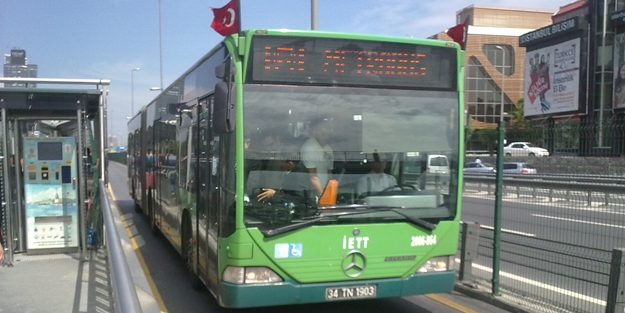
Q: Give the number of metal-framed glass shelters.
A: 1